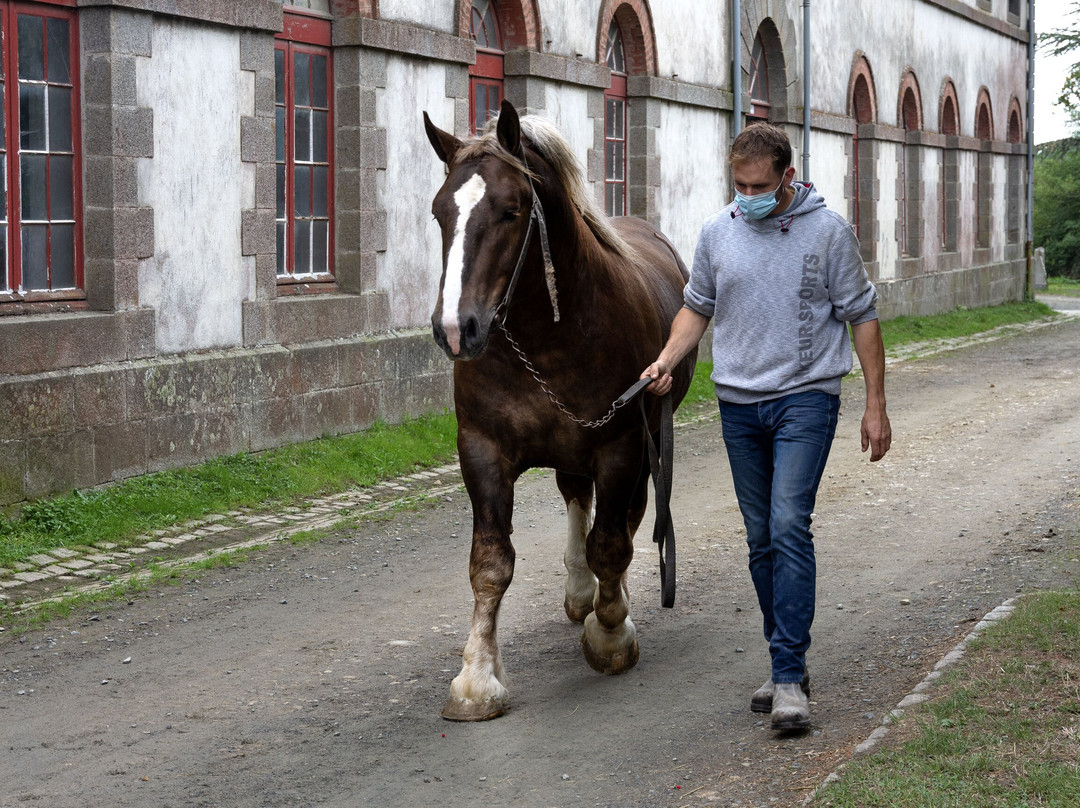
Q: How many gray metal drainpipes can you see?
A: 3